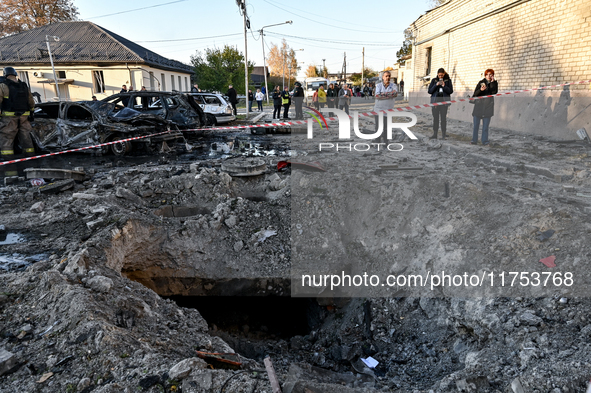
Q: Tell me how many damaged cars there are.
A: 3